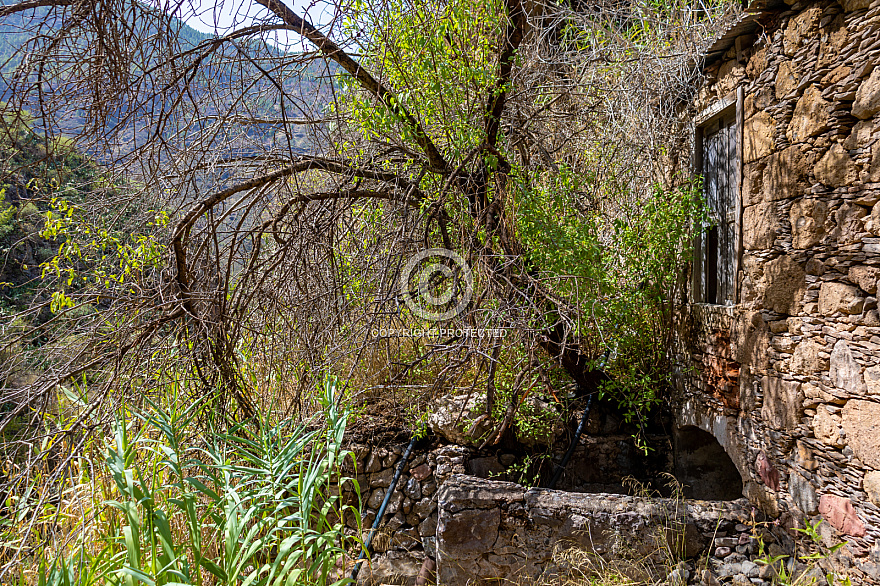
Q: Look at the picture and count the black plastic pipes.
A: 2